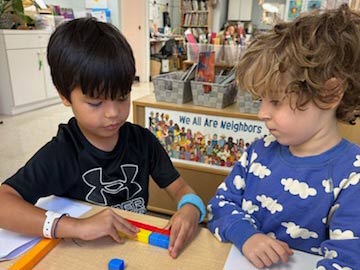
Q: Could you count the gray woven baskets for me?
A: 3